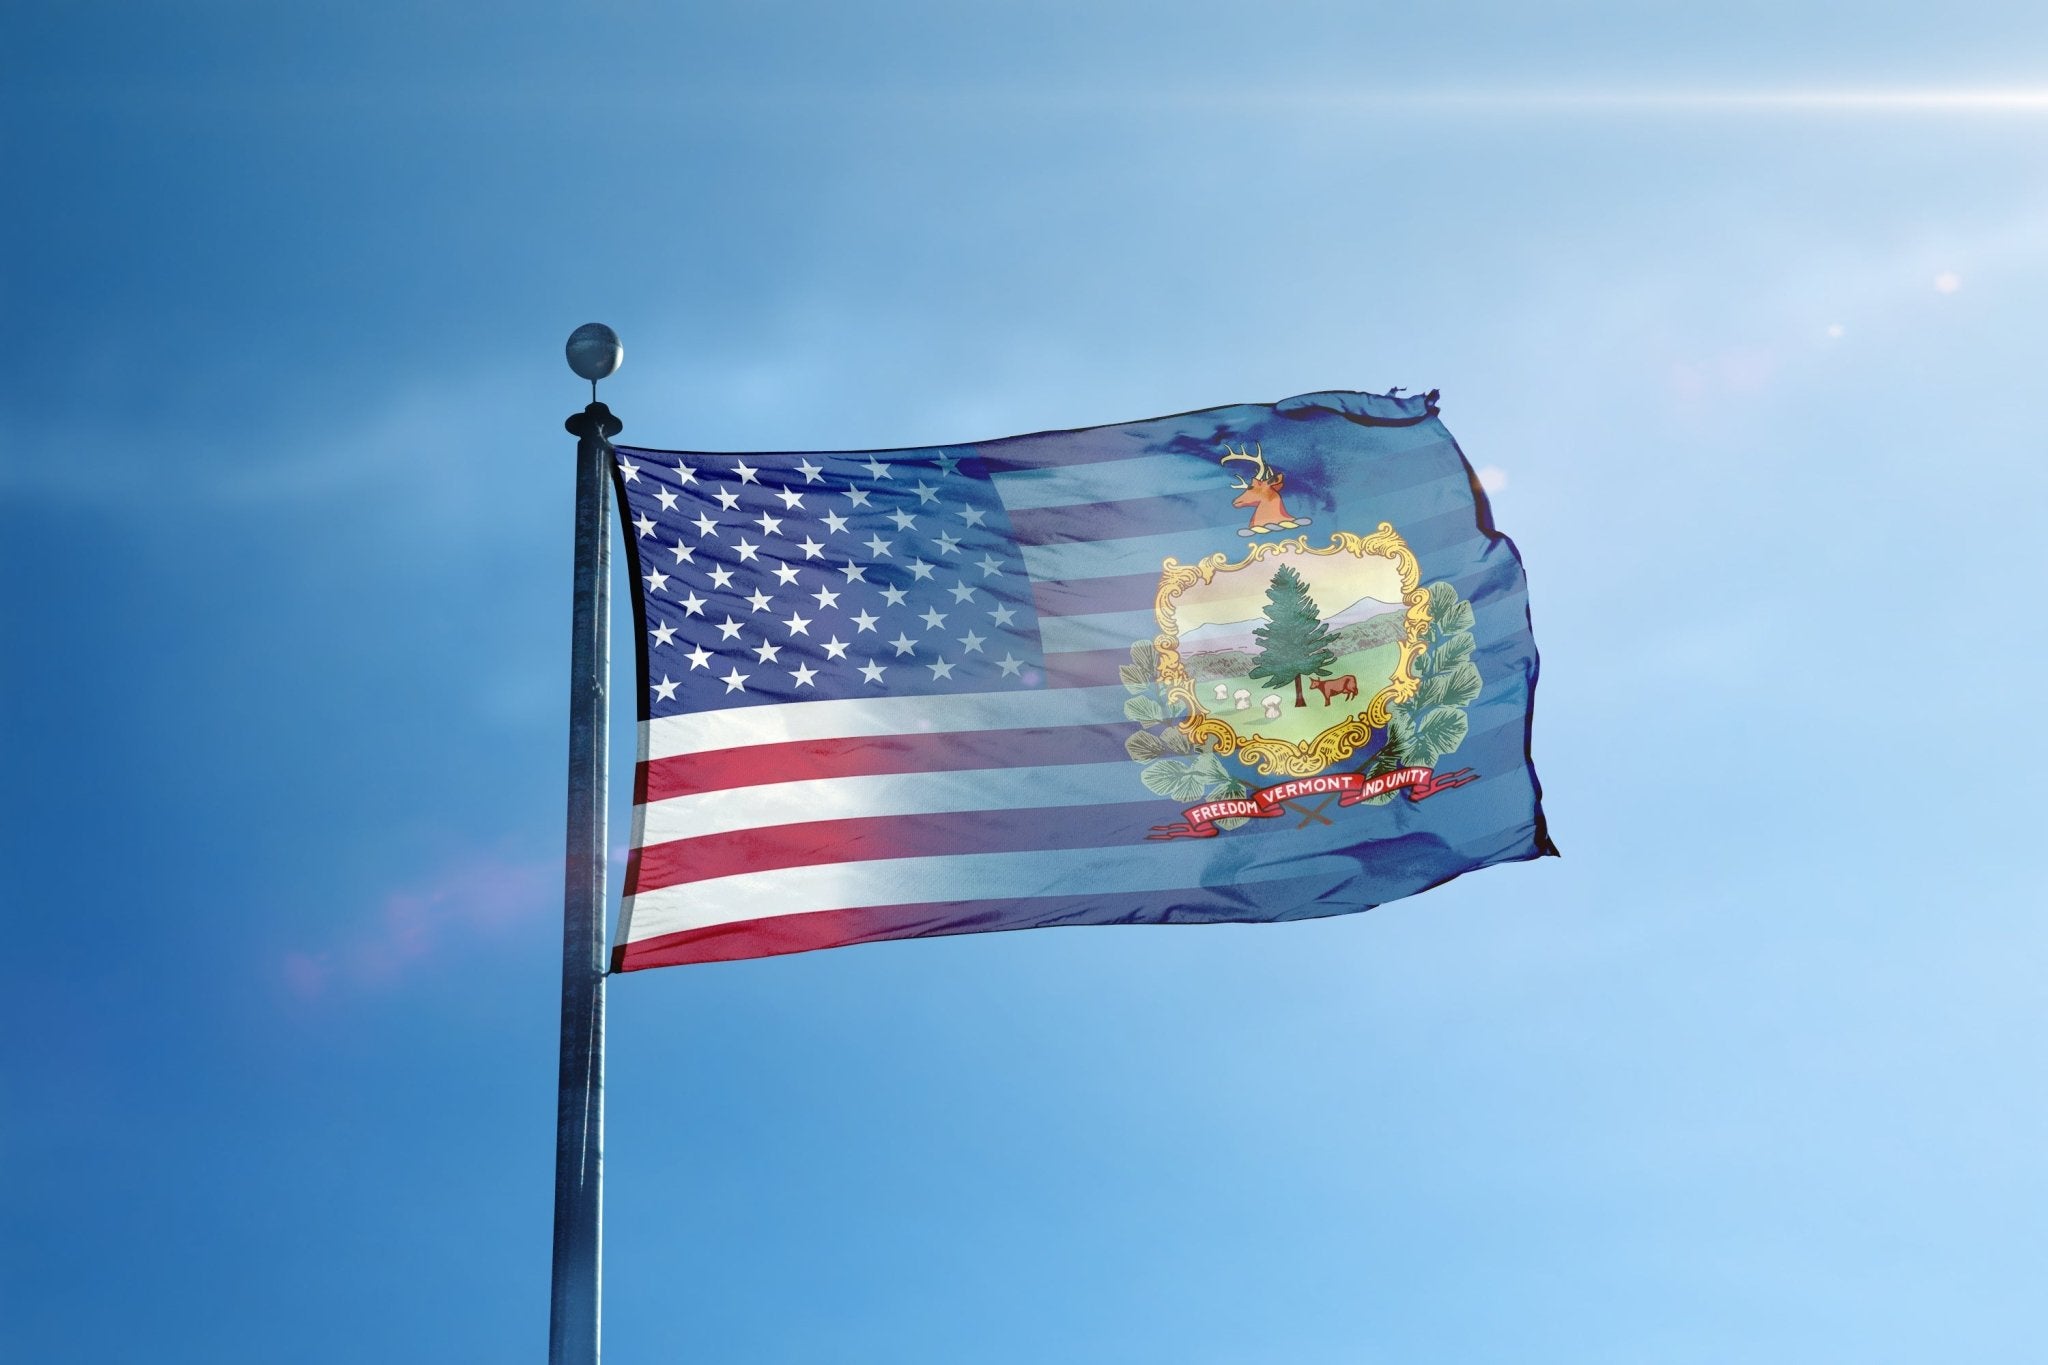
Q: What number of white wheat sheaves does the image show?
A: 3